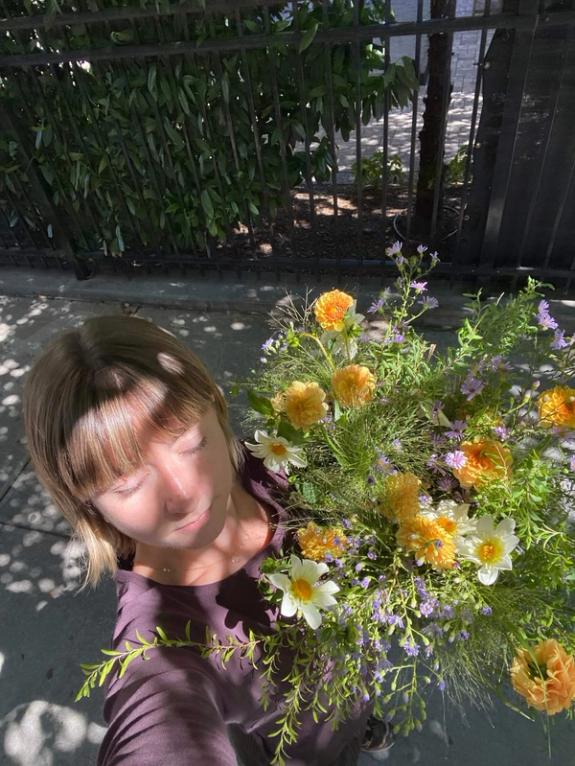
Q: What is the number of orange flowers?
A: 9